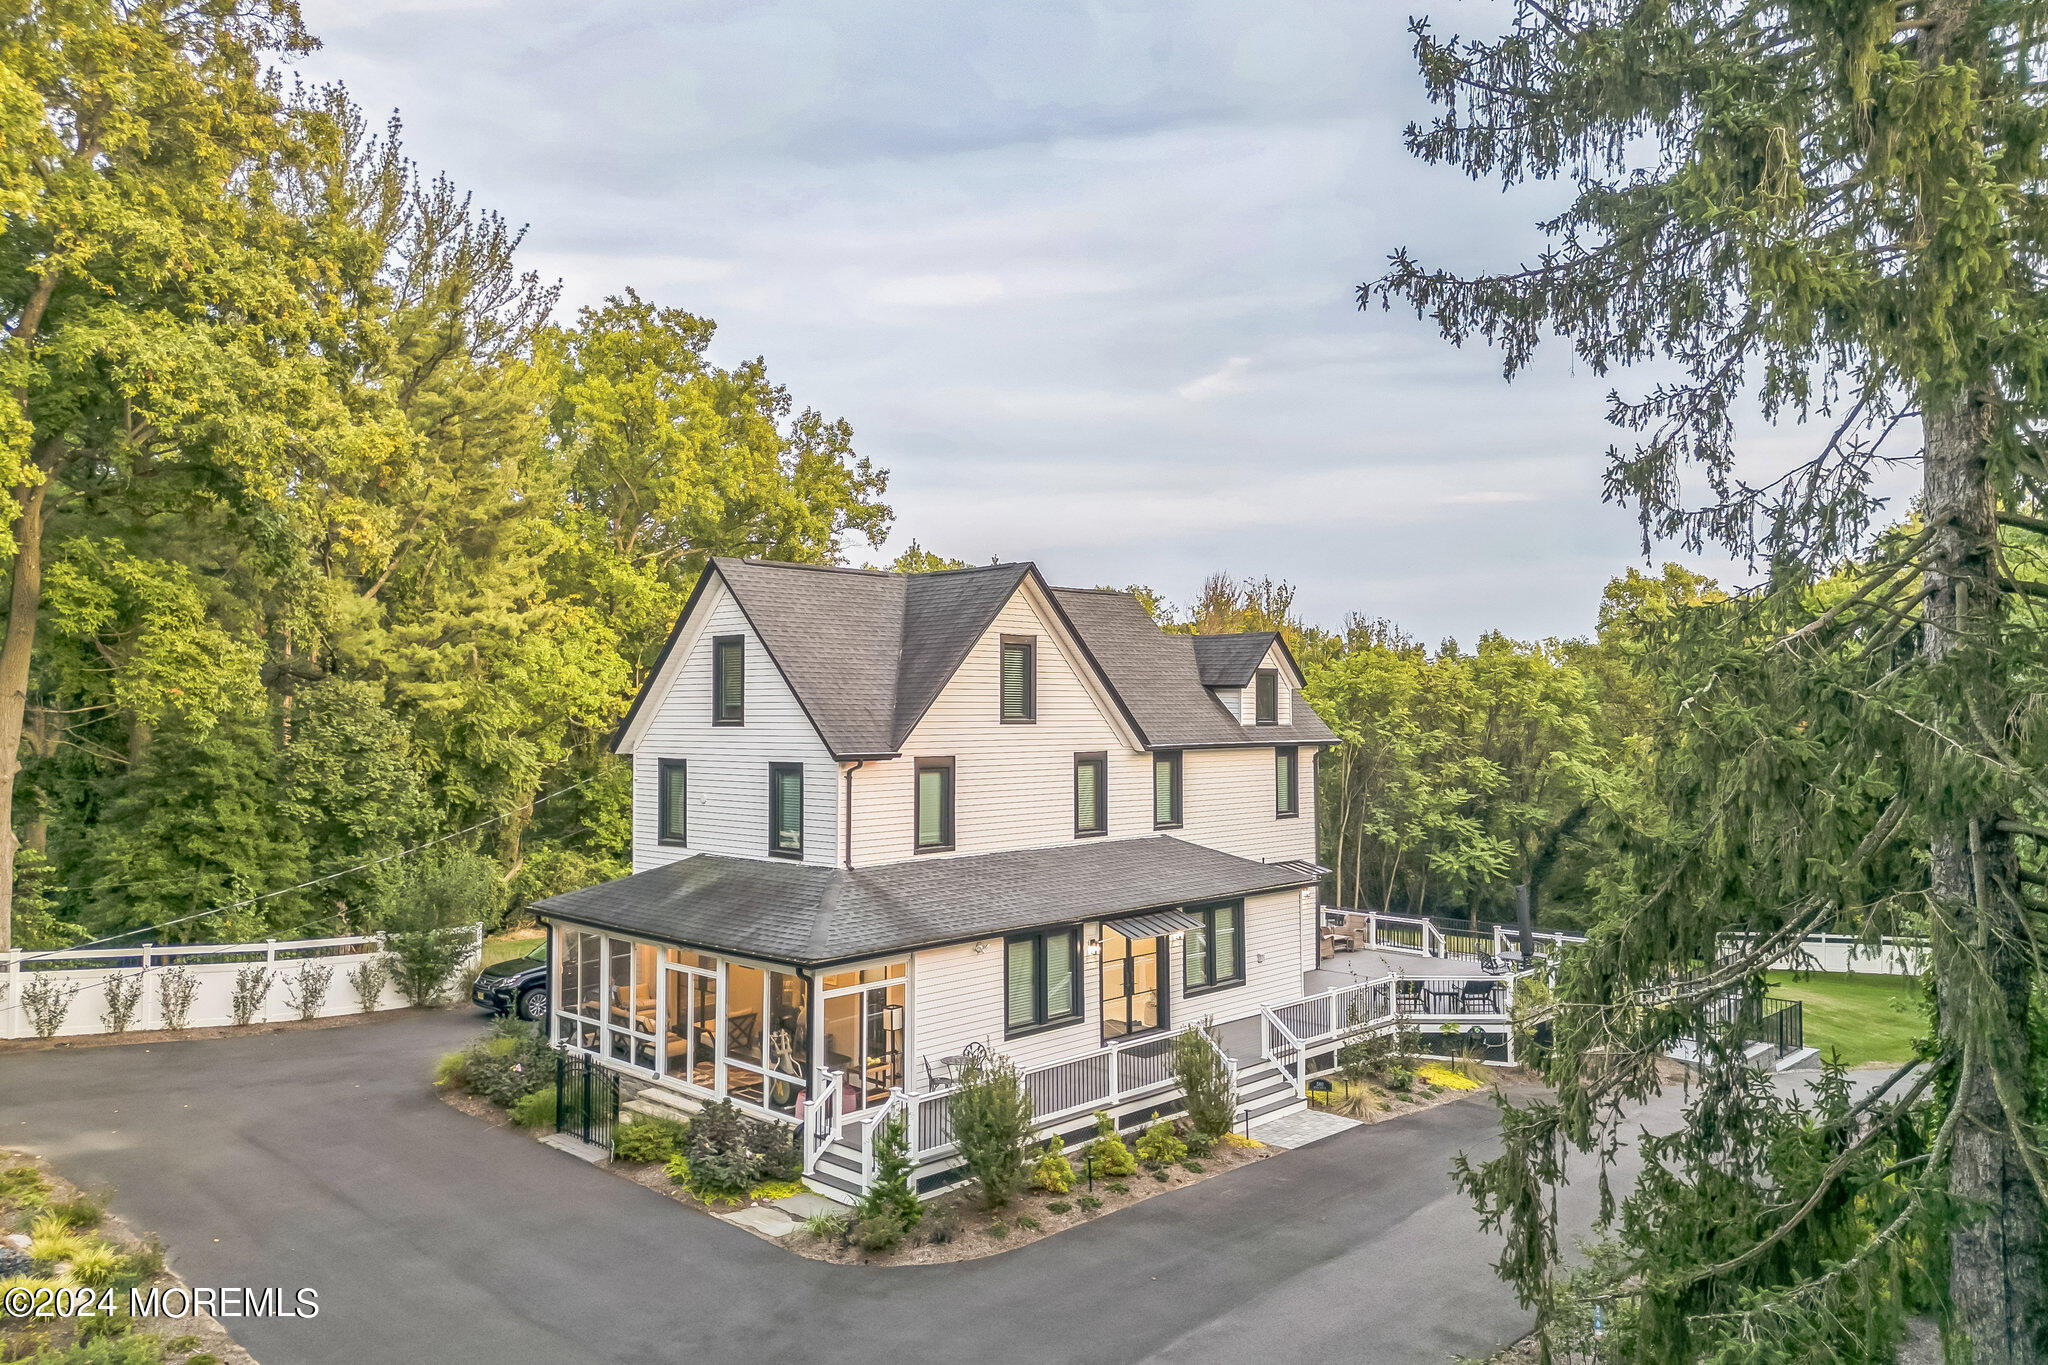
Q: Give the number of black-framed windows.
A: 11